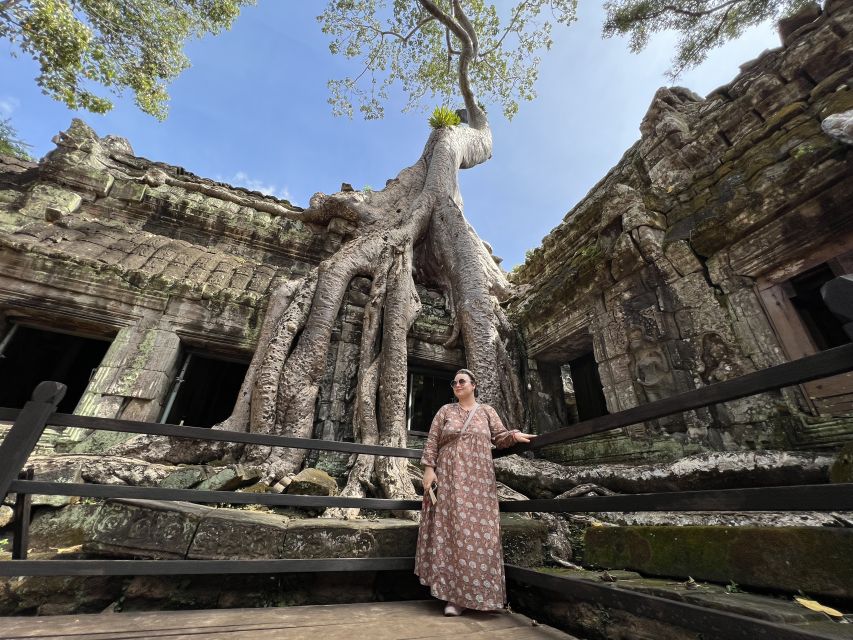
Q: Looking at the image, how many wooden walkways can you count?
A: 1